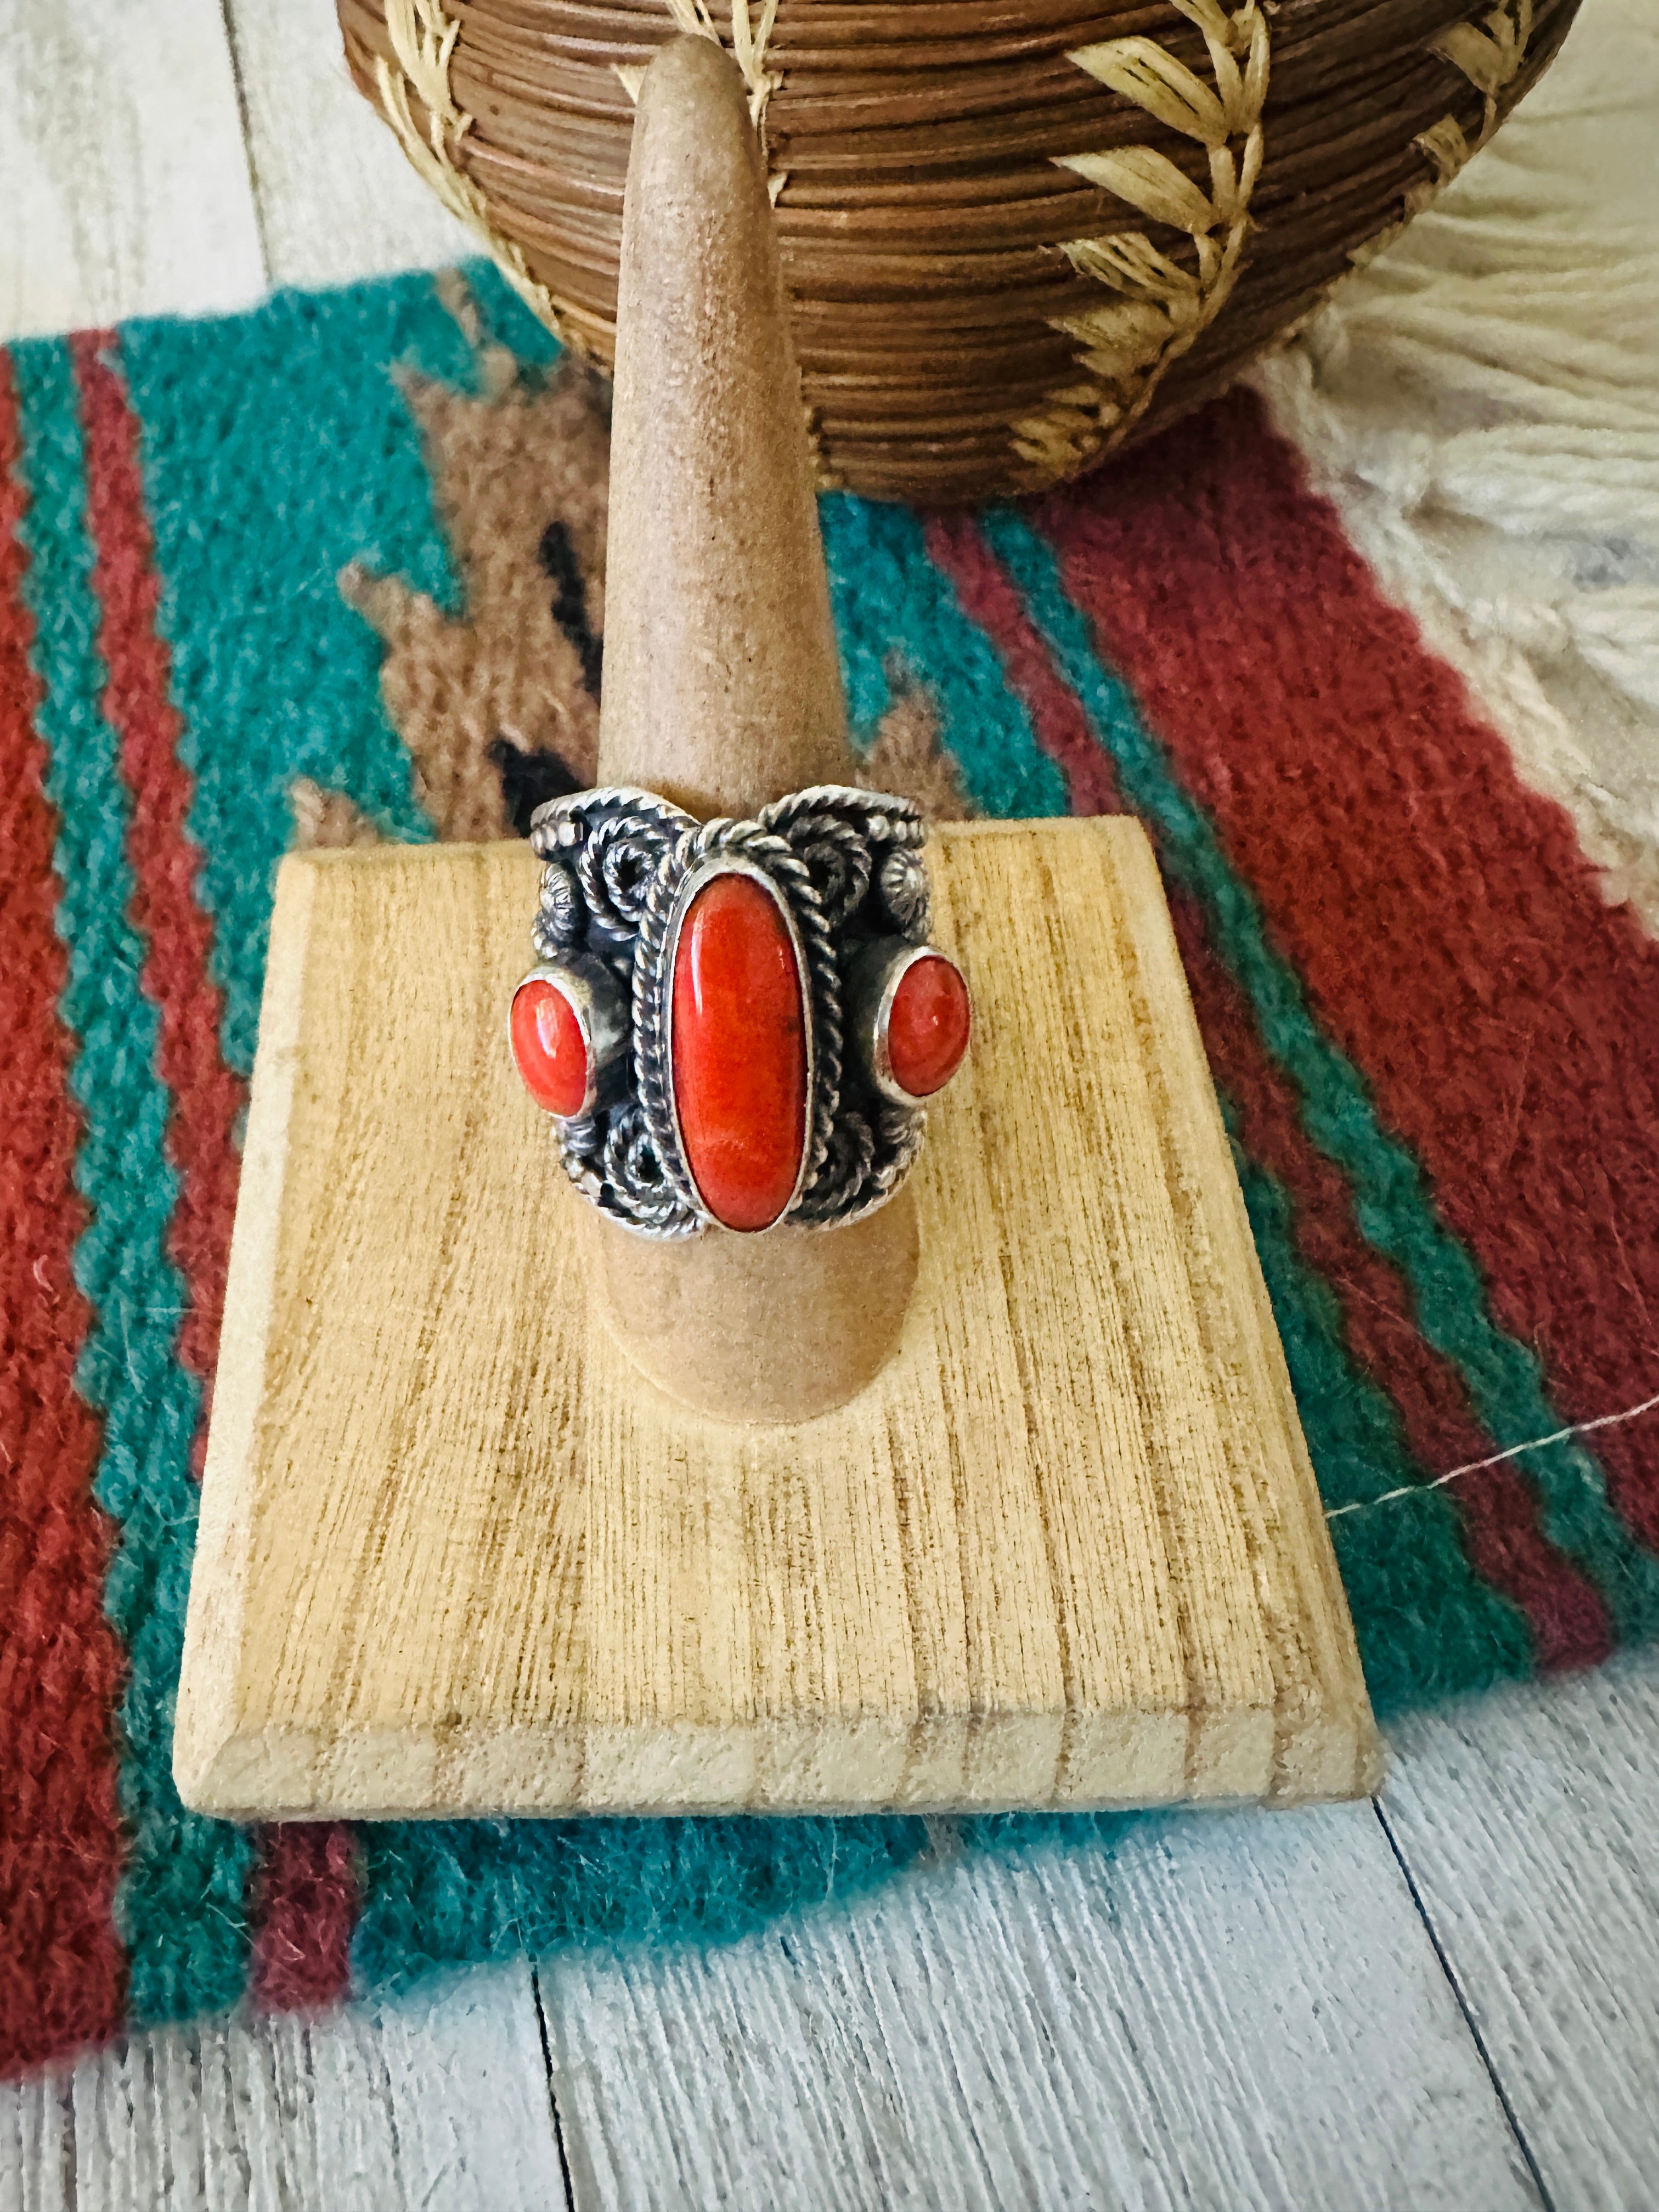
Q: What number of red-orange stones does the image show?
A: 3